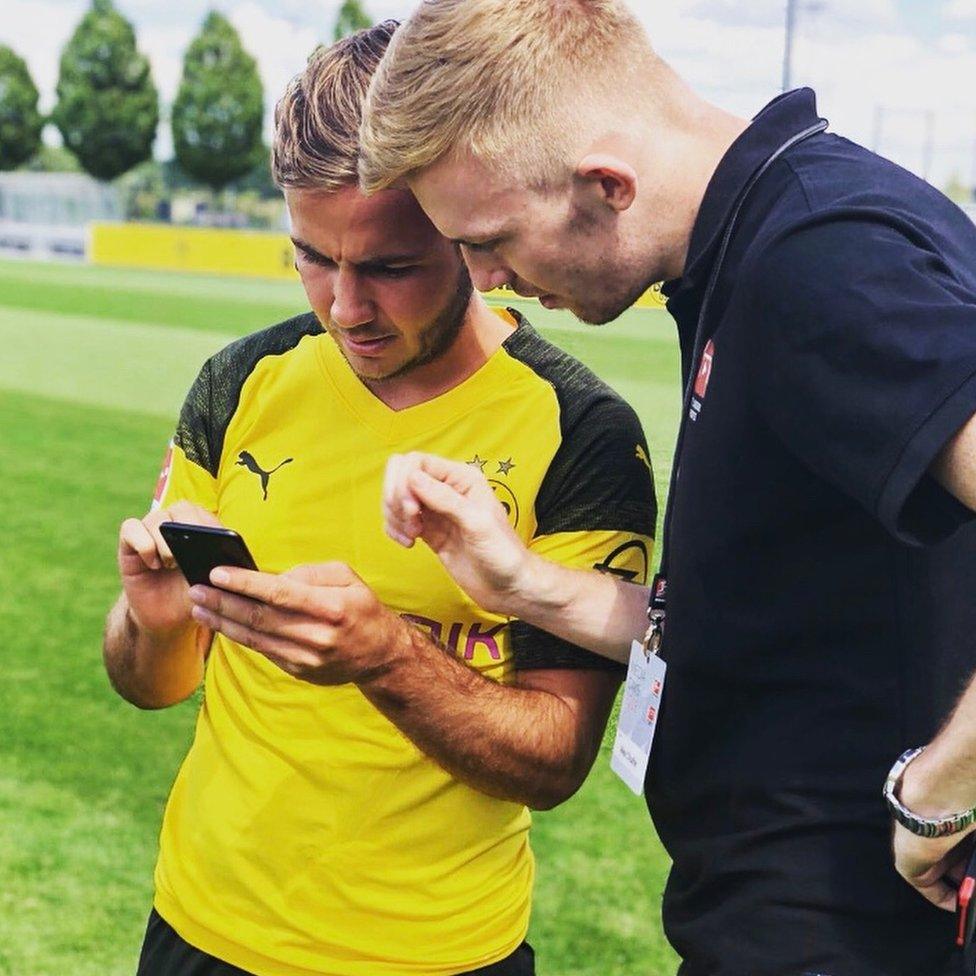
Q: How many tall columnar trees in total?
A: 4